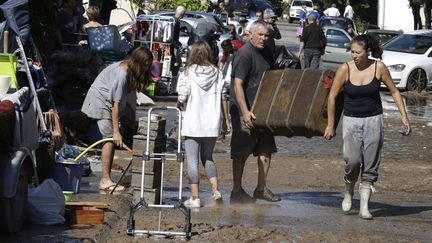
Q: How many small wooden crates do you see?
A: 1